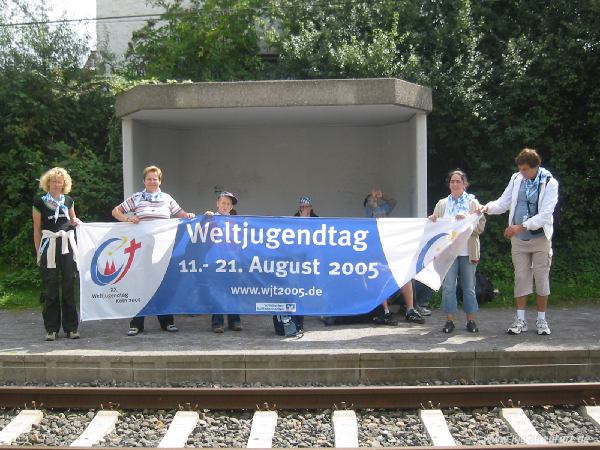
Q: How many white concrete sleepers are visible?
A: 8